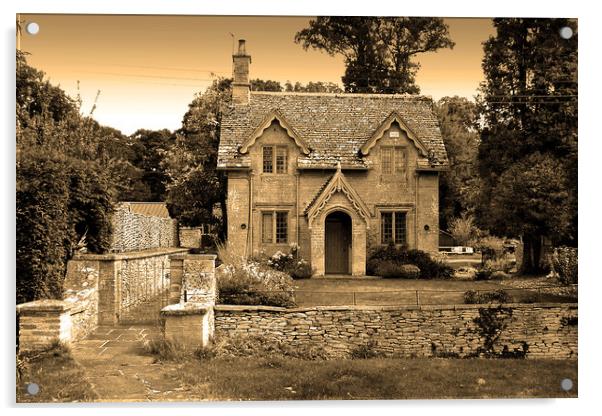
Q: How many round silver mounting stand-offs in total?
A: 4